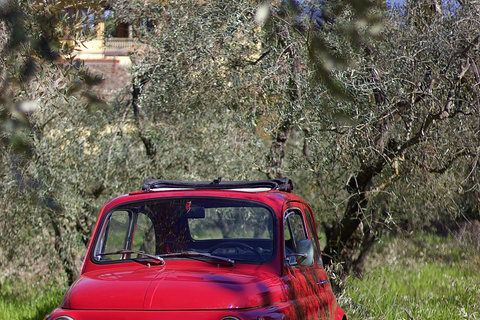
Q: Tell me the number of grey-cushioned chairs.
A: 0